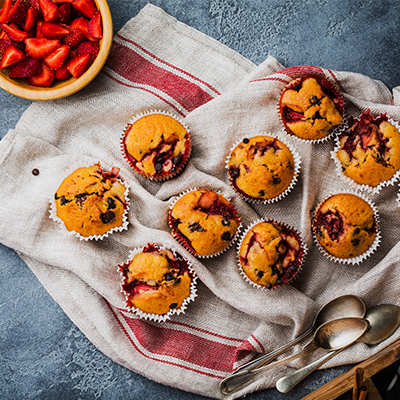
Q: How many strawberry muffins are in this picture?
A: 9